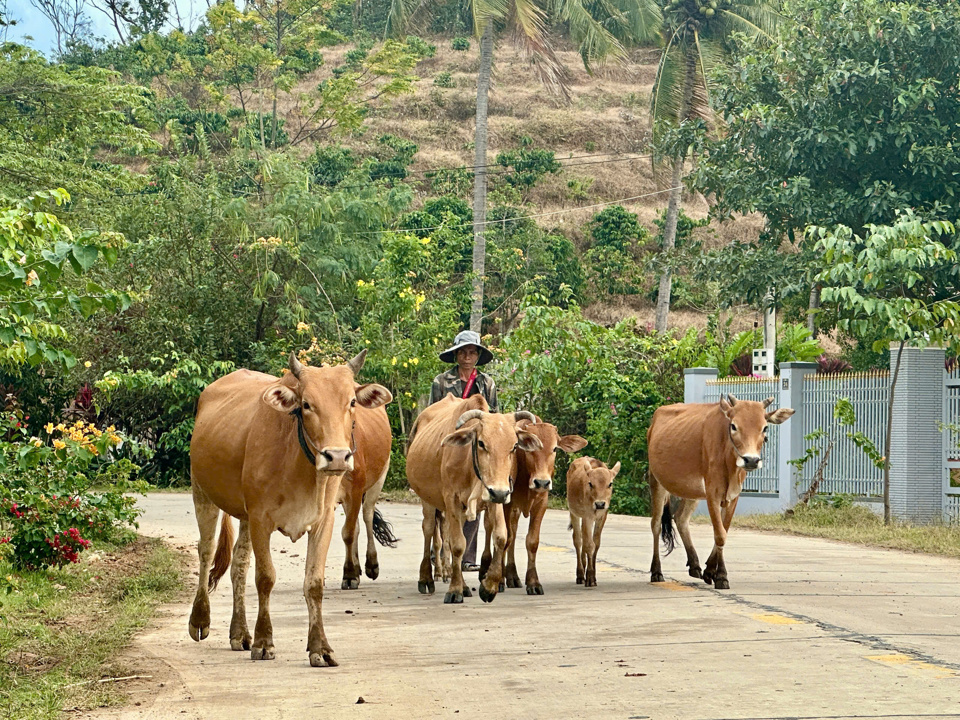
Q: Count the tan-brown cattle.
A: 6